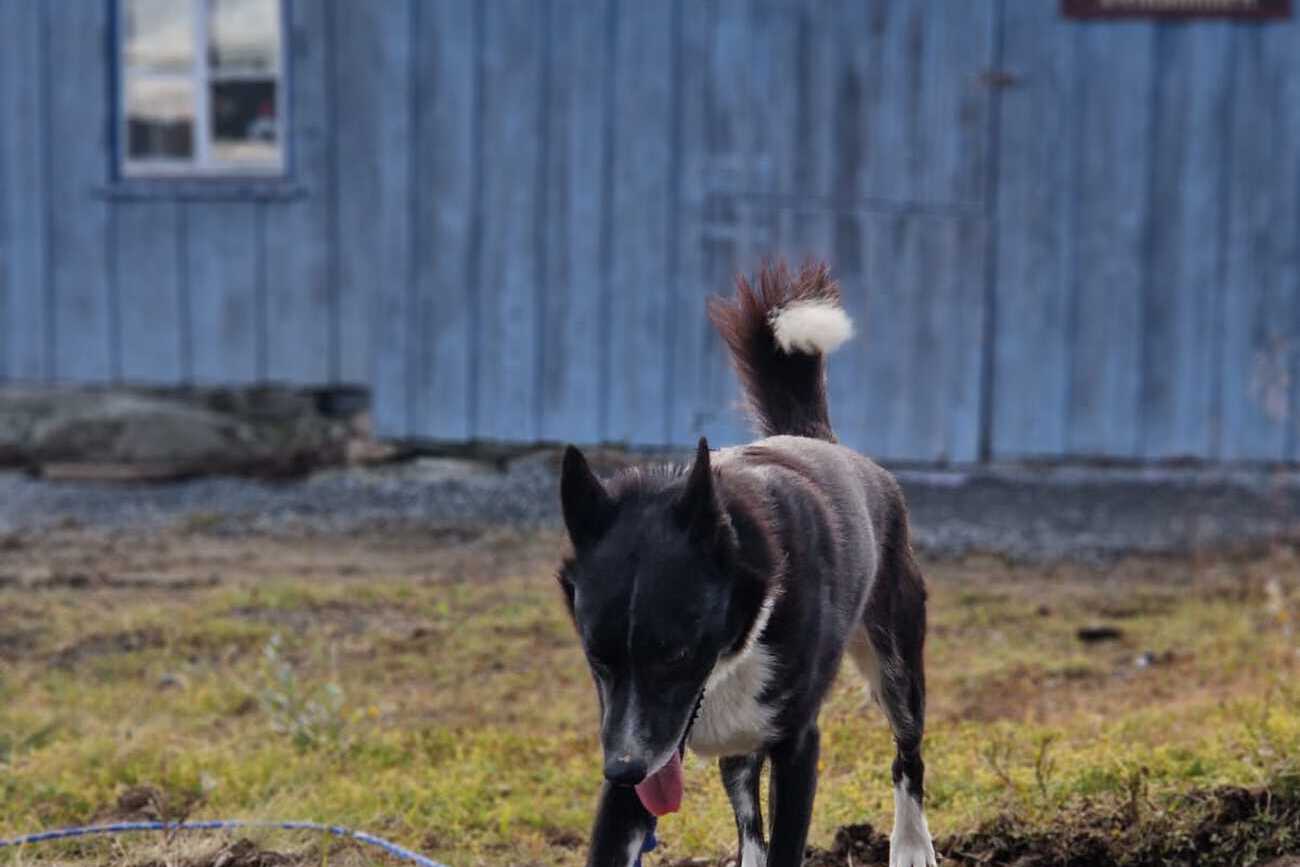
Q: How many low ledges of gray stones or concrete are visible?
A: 1